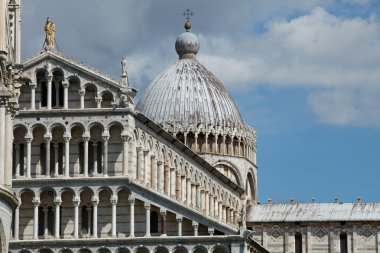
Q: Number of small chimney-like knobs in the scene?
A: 5